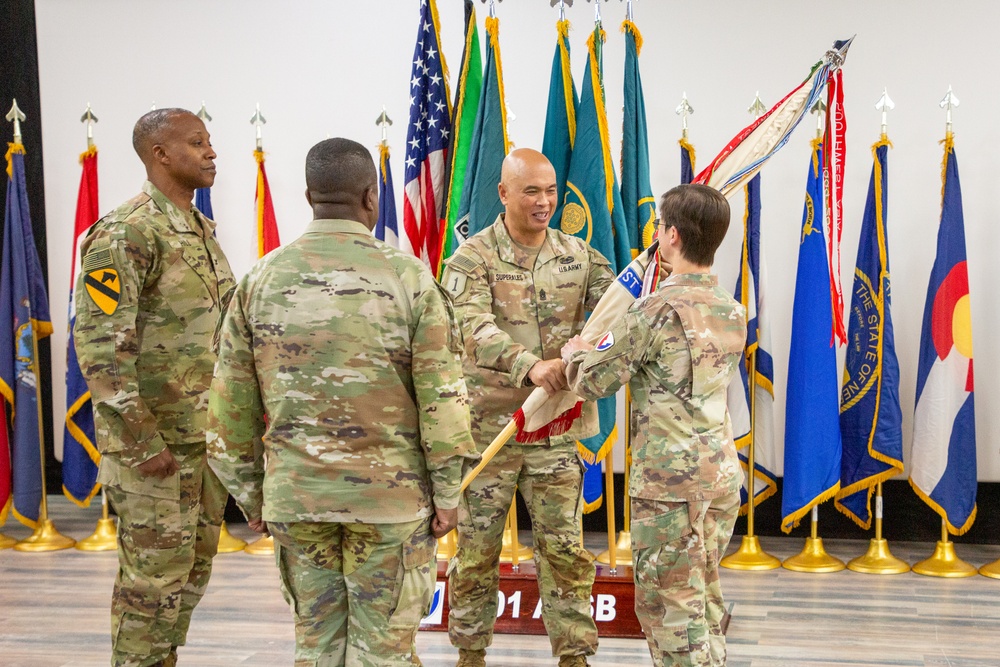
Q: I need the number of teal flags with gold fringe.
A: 4